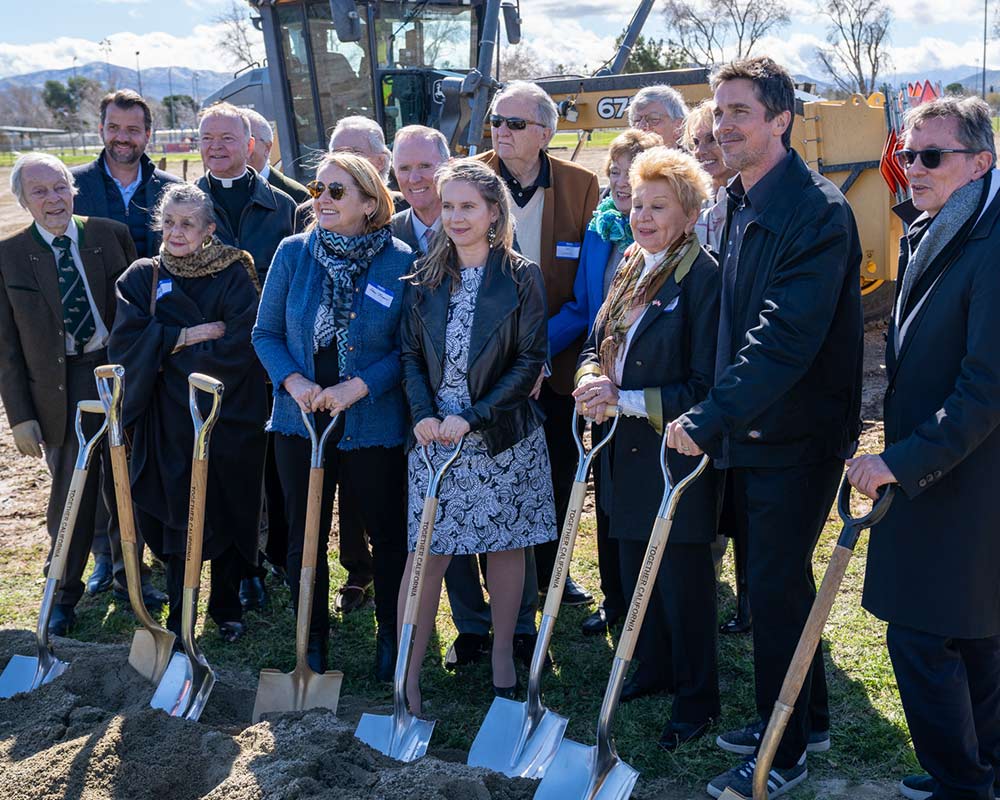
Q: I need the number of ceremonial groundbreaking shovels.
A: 8